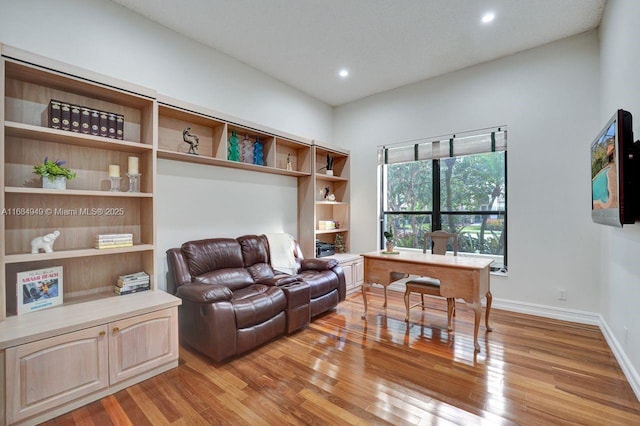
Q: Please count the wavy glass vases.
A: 3